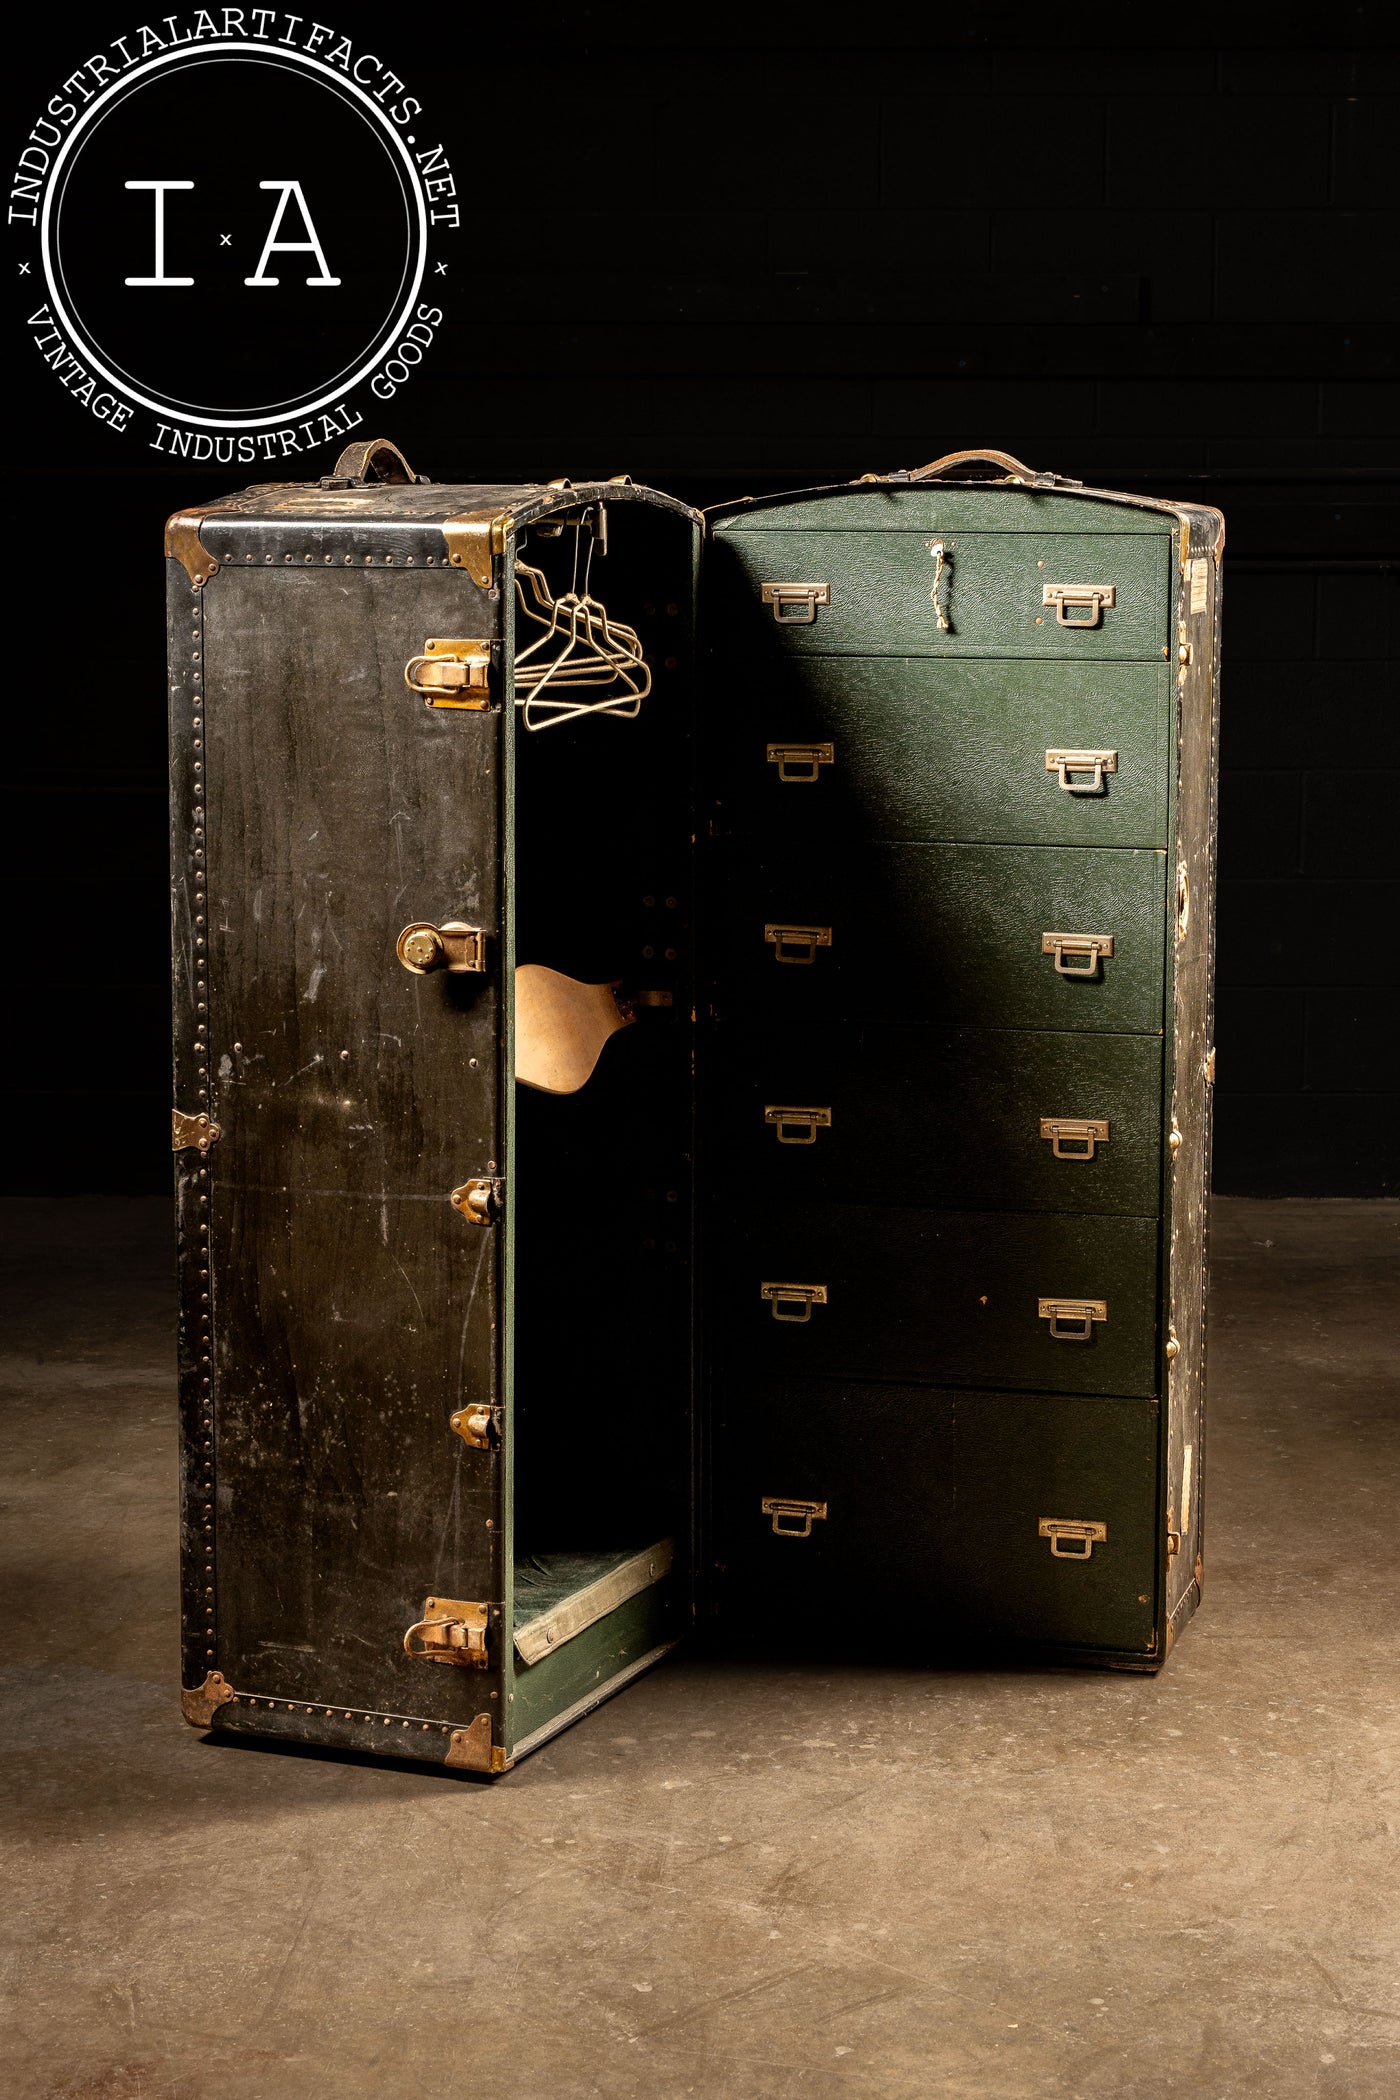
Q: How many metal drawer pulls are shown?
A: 12